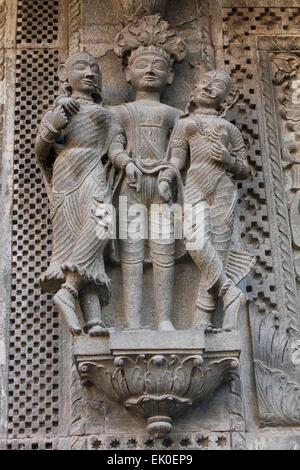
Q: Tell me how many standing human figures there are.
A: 3